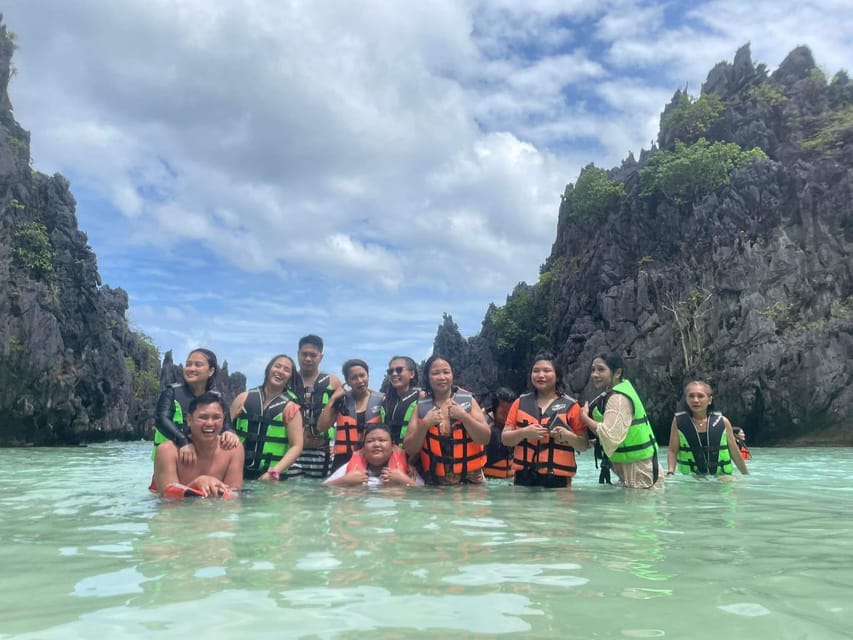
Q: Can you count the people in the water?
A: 13